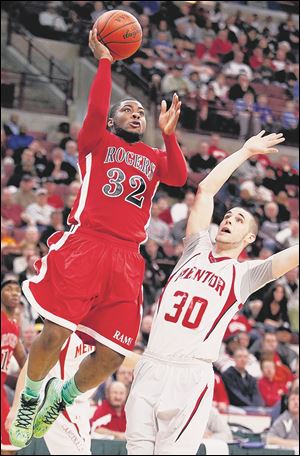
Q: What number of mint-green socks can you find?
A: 2